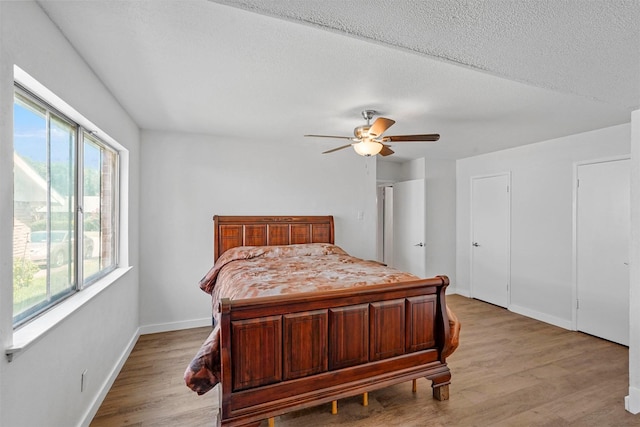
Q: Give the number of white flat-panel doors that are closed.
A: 2